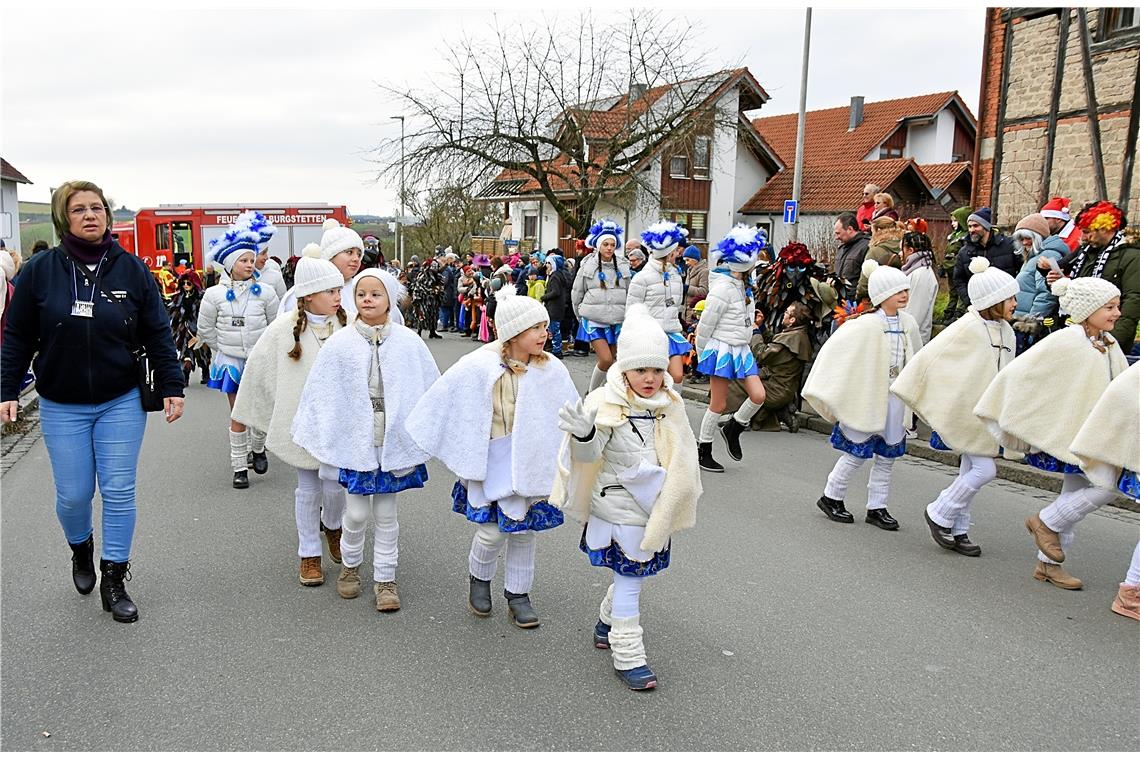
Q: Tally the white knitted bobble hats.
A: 7